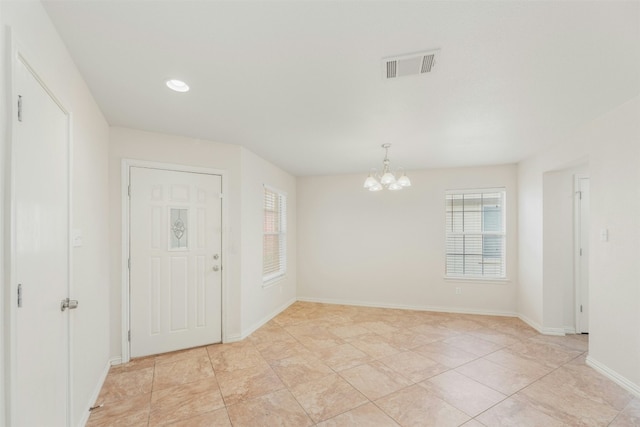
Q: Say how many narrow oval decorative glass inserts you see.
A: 1